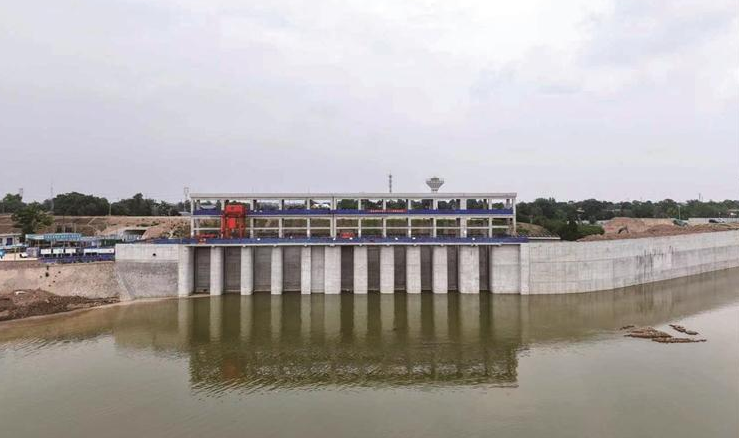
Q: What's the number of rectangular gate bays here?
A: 11